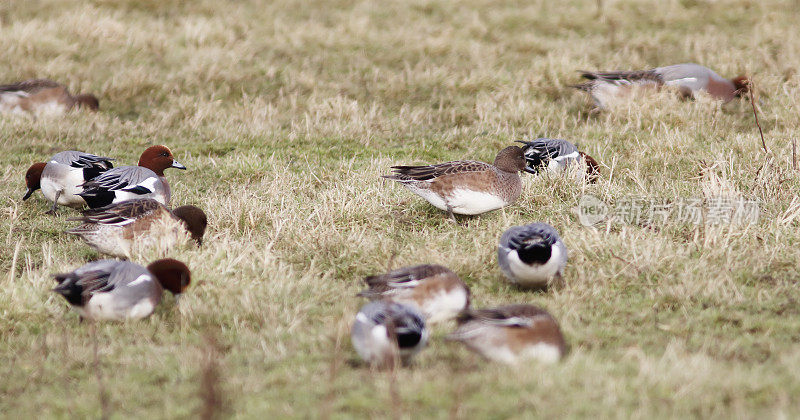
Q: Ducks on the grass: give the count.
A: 13